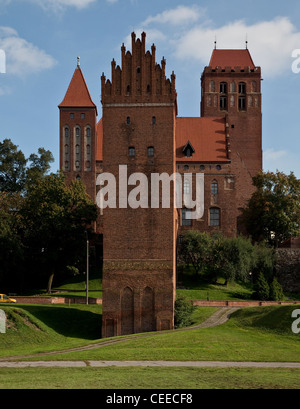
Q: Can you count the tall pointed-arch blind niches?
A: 2